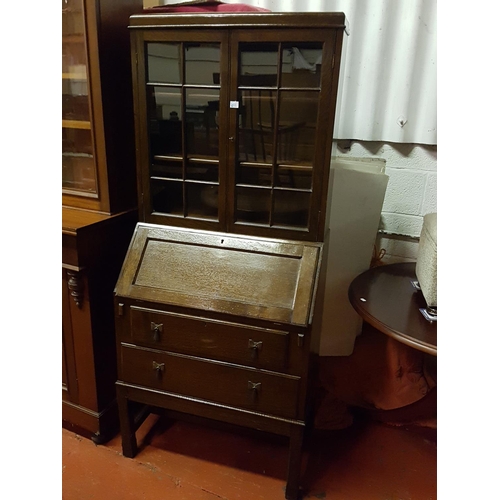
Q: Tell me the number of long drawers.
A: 2